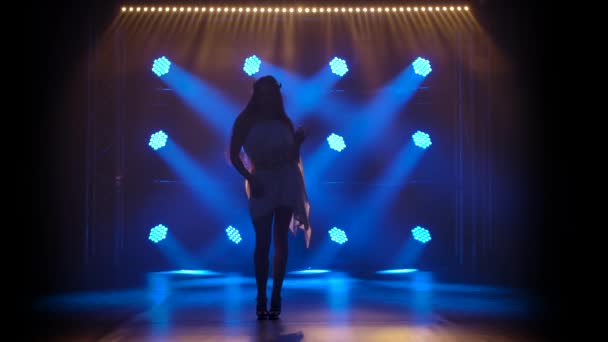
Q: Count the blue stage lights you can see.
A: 11